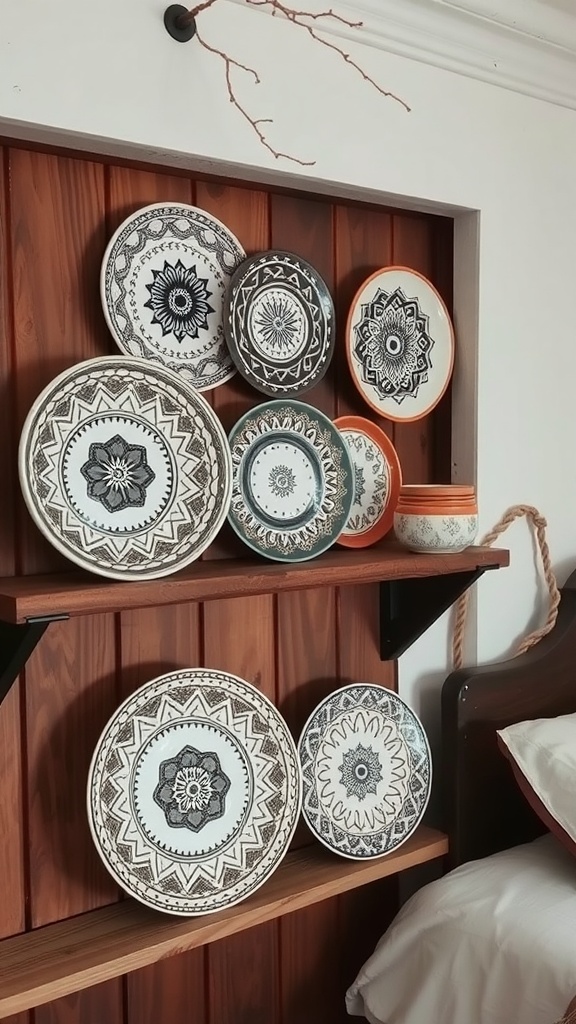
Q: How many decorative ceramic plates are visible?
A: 8